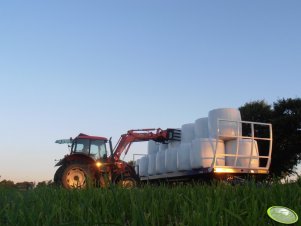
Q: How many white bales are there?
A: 14